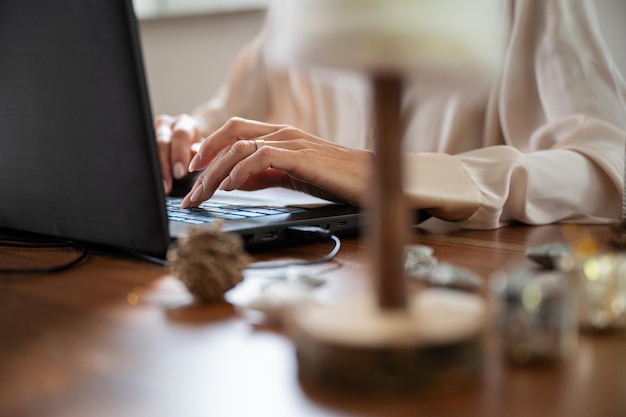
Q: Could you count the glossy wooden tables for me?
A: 1